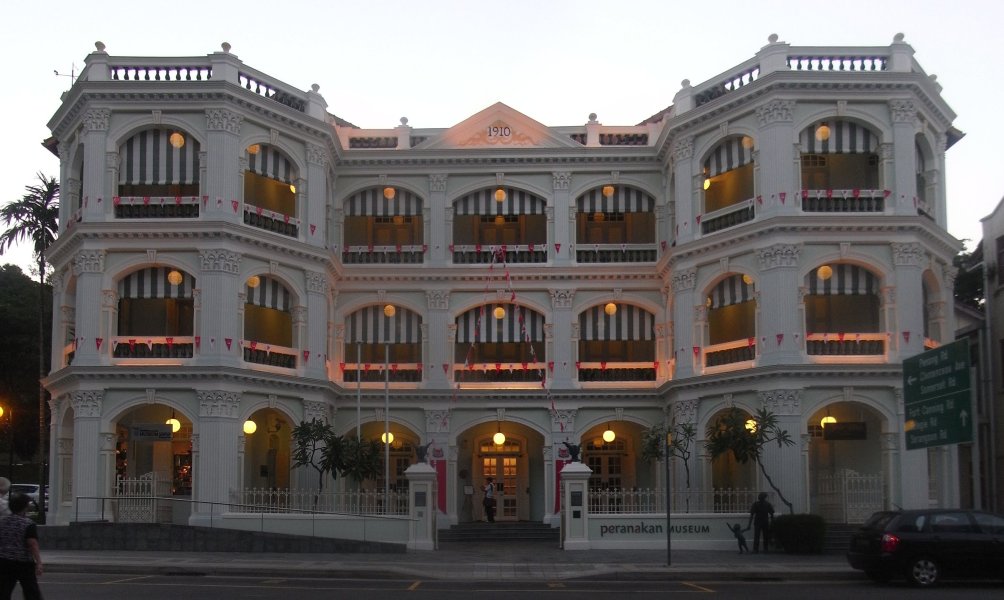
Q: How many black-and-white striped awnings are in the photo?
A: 14